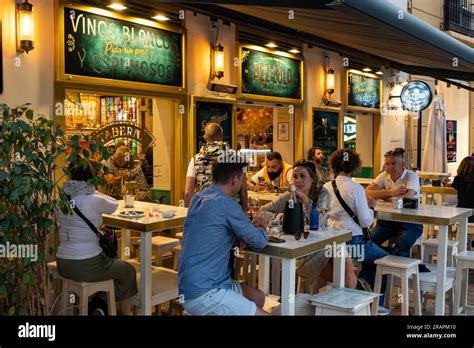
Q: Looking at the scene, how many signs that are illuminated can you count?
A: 4